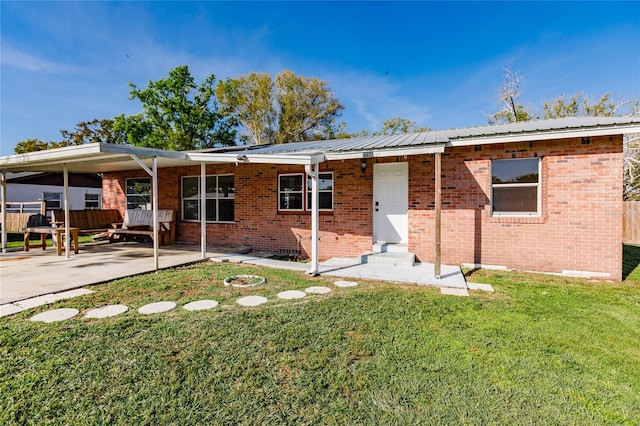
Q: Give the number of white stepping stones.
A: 8